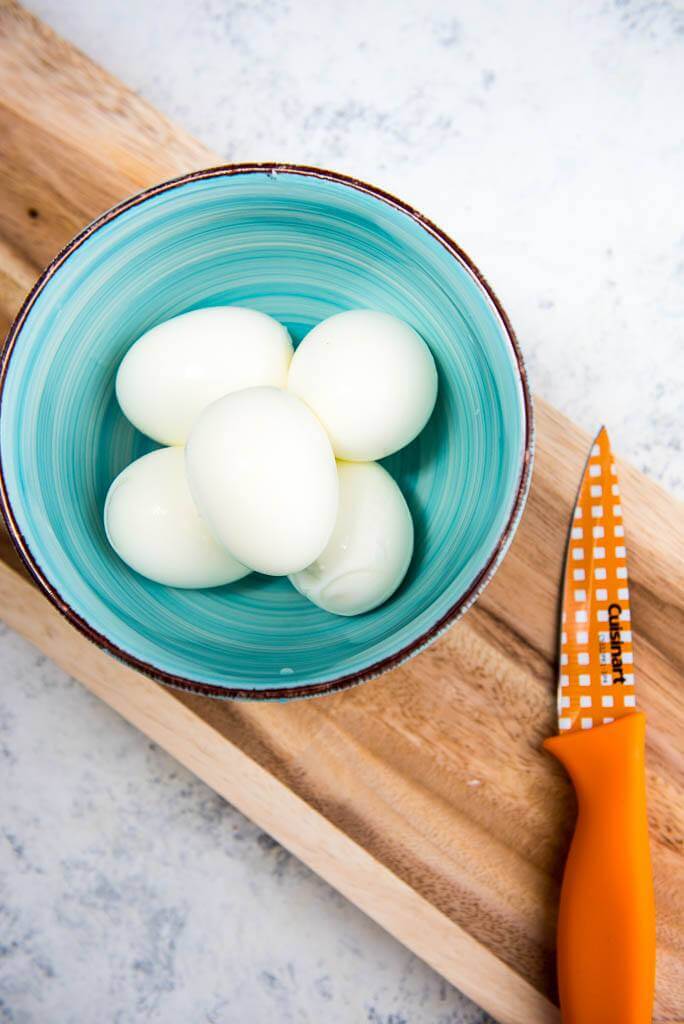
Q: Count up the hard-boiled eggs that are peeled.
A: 5